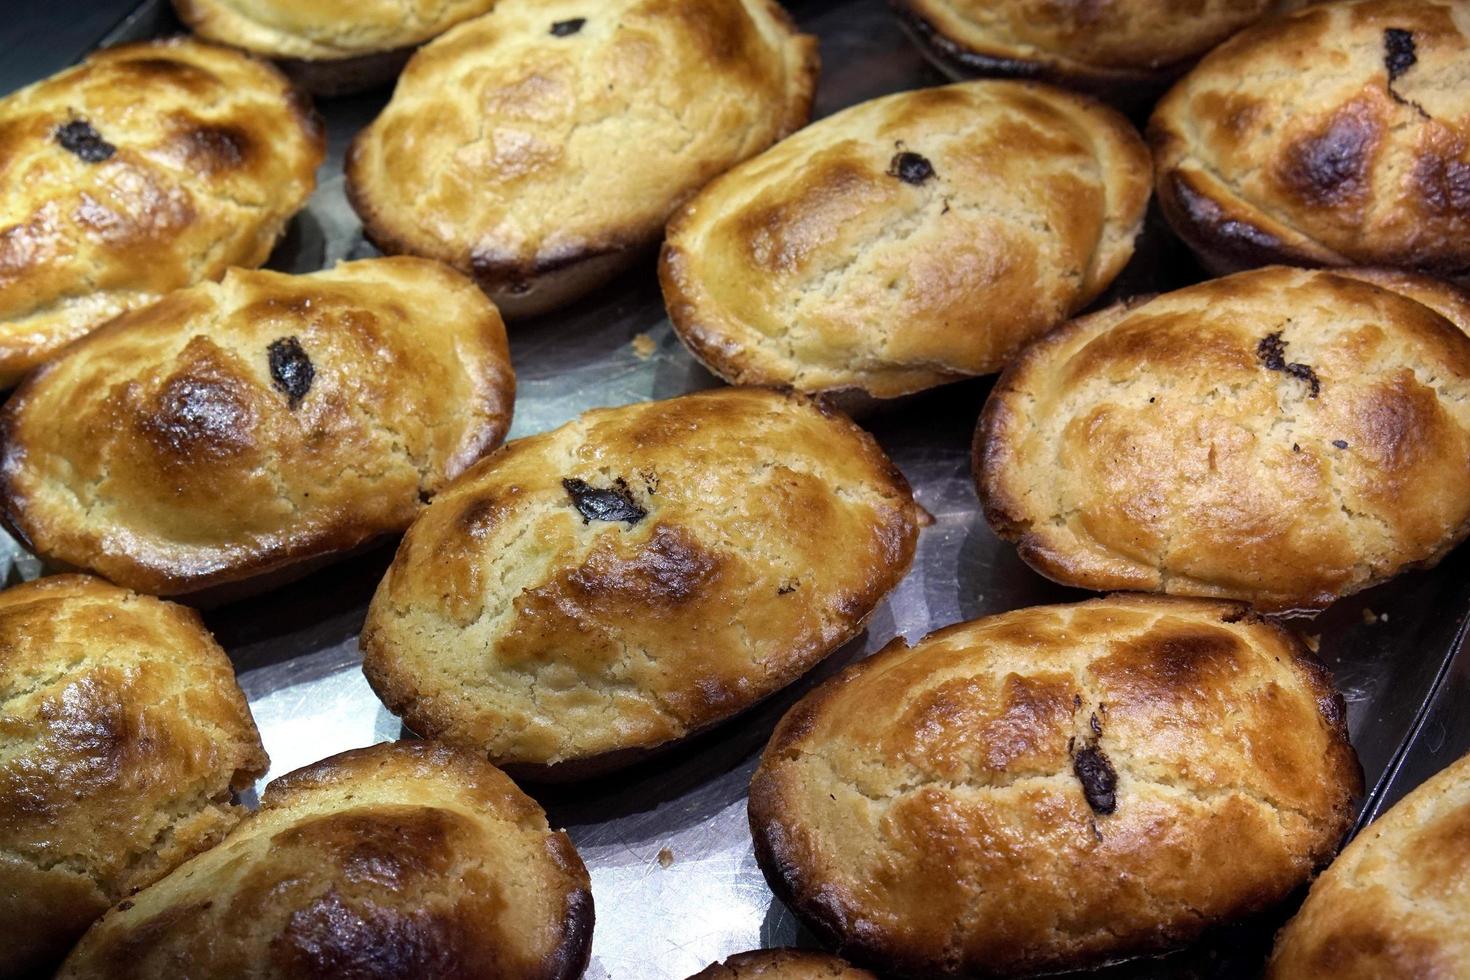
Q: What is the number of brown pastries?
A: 14